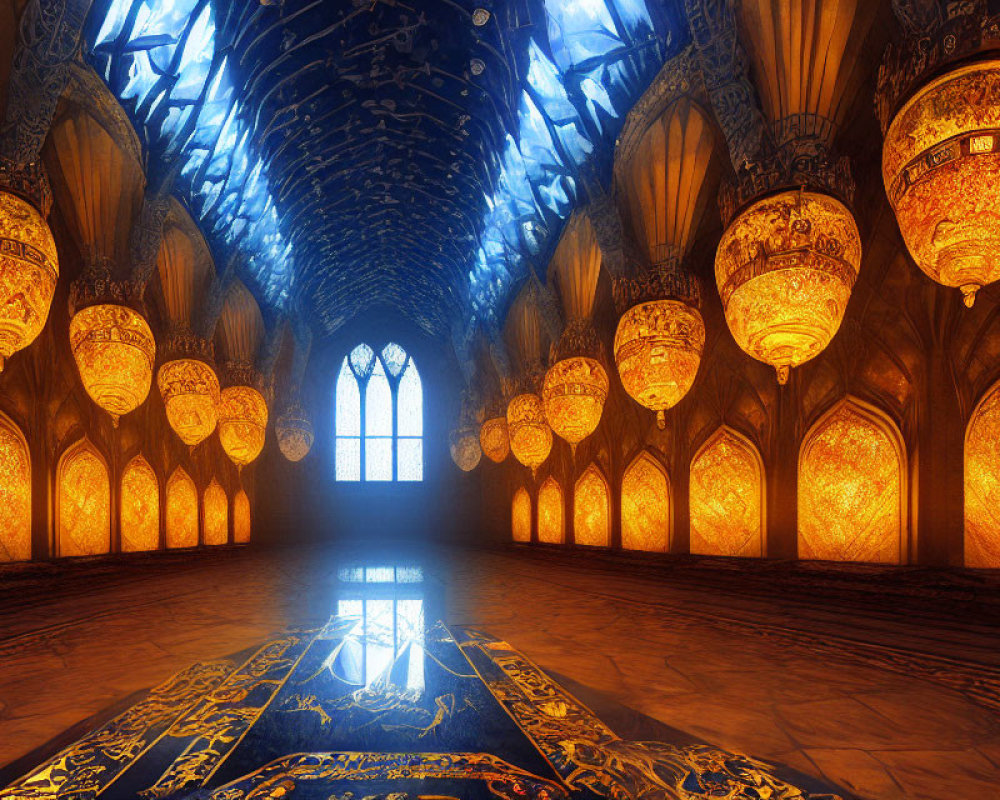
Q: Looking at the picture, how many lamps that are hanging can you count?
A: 12